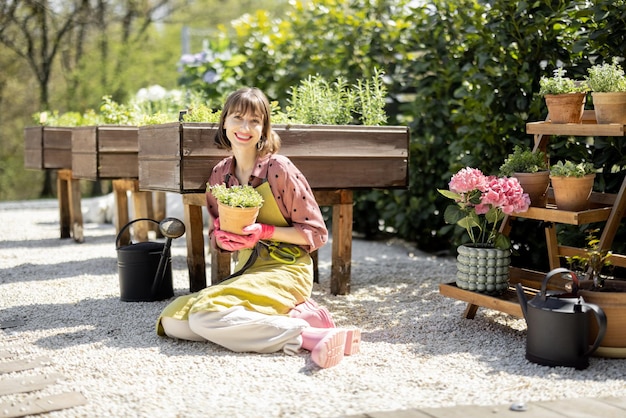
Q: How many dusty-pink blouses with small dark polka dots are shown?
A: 1